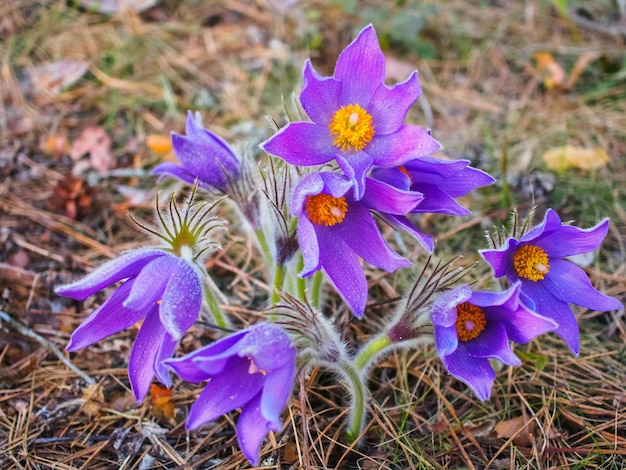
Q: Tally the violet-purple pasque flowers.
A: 8